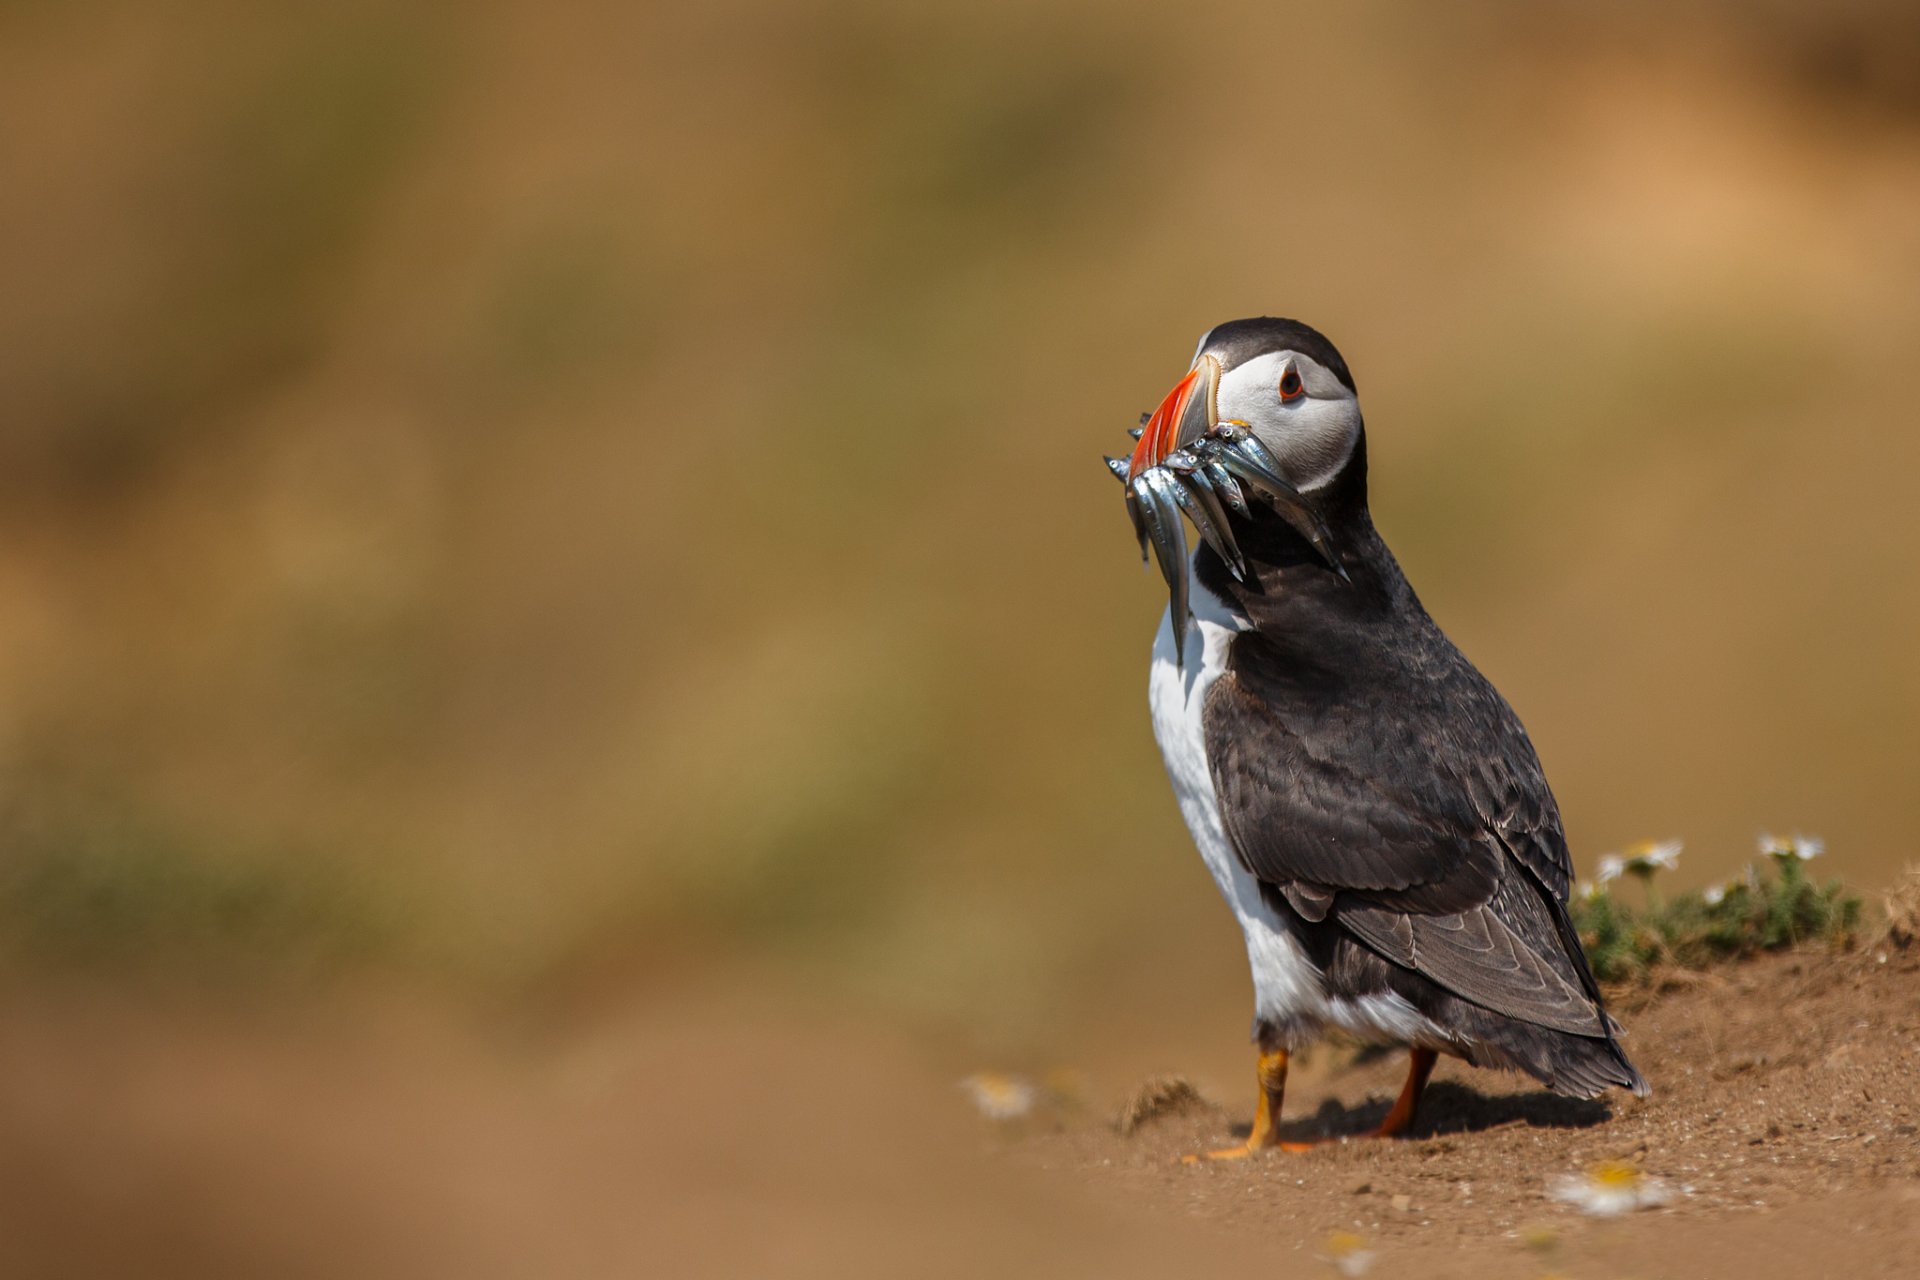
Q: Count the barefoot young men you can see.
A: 0